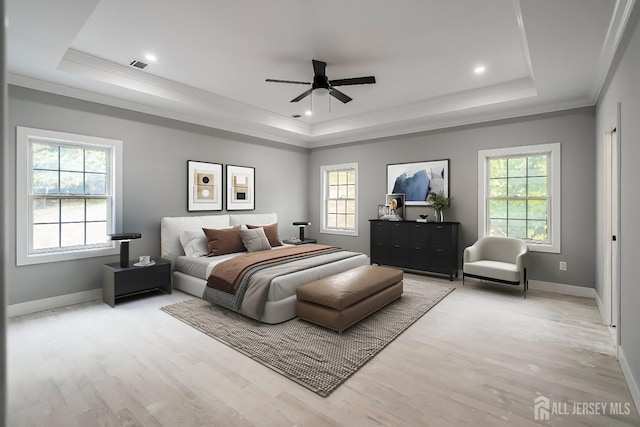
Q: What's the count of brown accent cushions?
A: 2